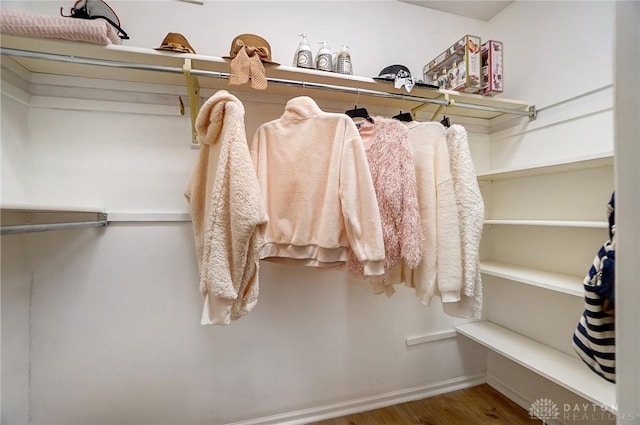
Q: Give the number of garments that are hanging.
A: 5